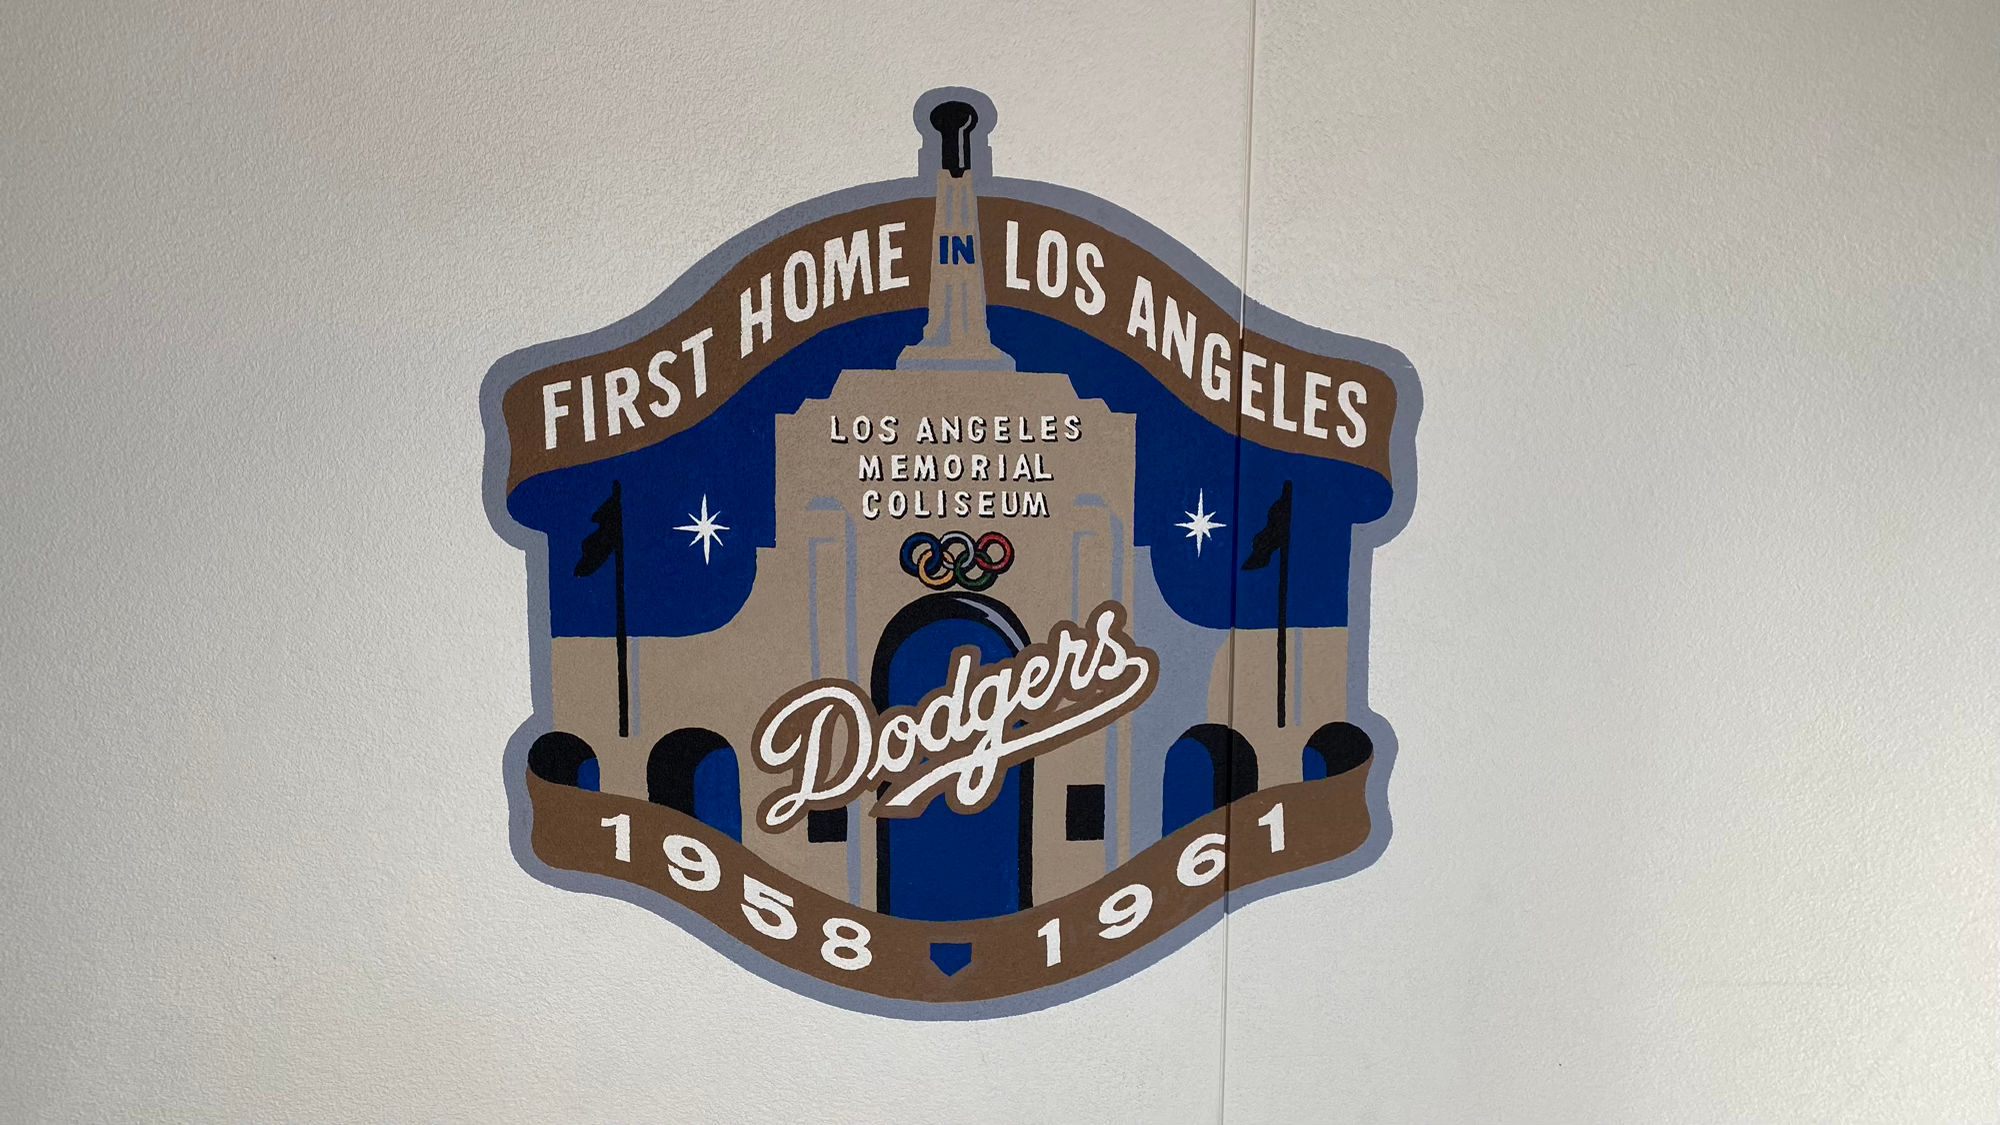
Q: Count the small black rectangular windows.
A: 2